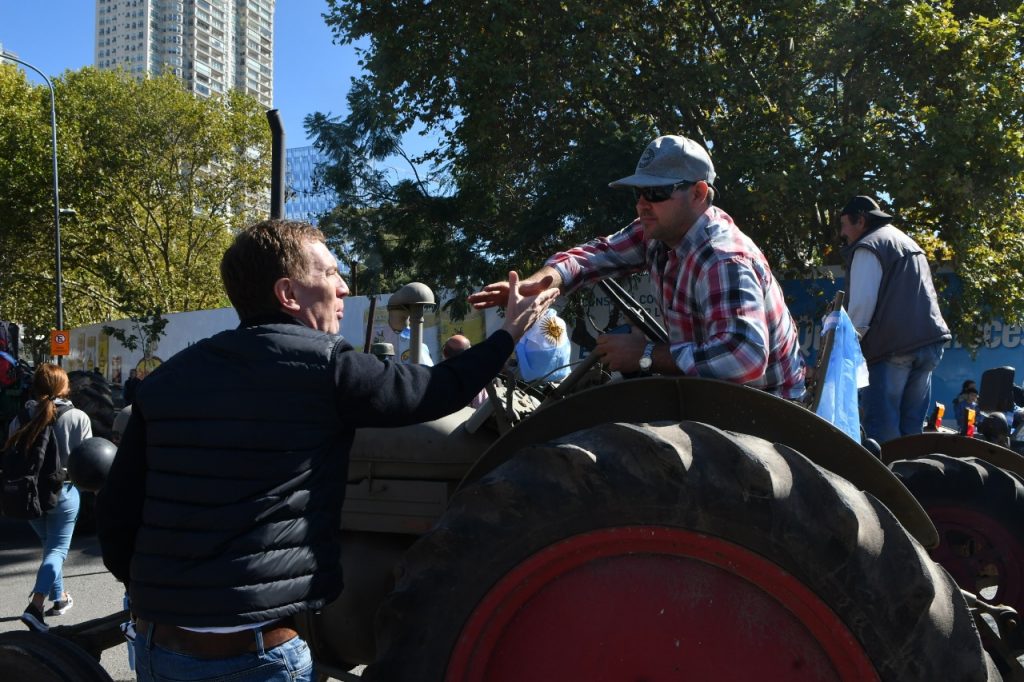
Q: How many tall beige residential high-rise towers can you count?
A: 1